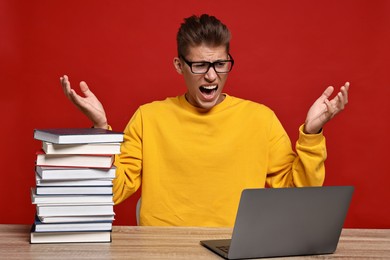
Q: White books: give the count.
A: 6